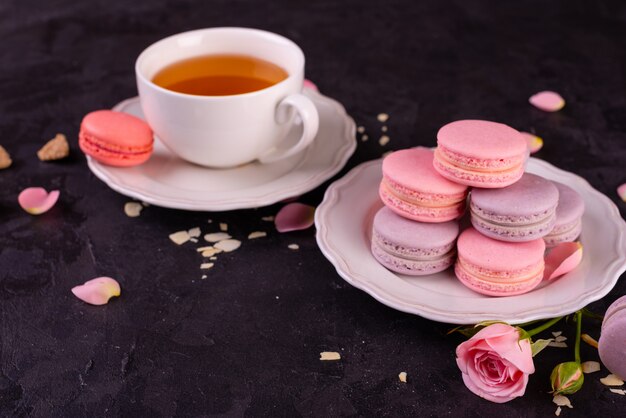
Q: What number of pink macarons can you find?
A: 4